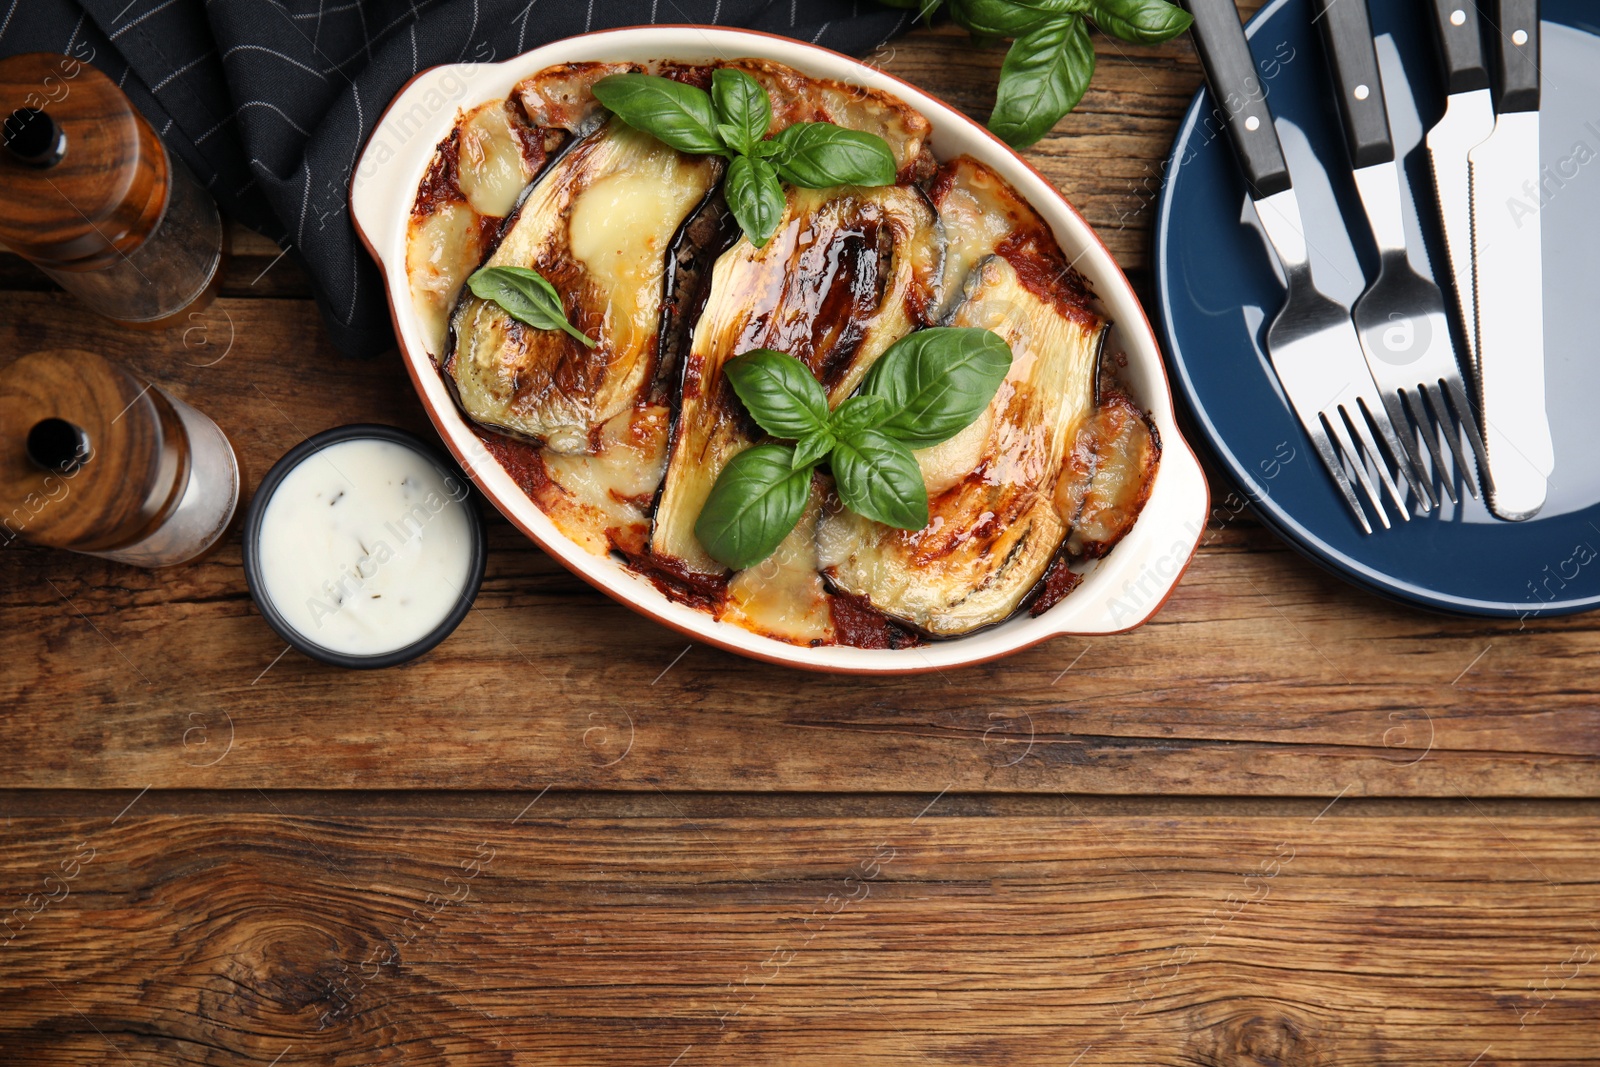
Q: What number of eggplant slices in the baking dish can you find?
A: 3